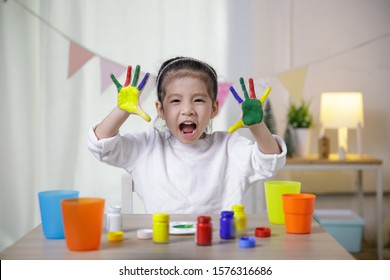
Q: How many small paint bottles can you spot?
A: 5